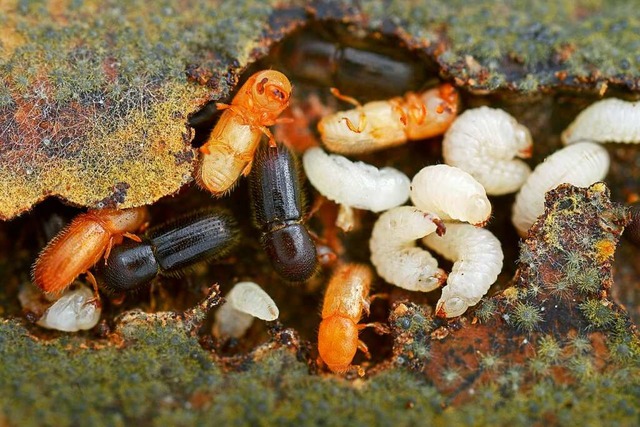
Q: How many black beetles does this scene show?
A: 3